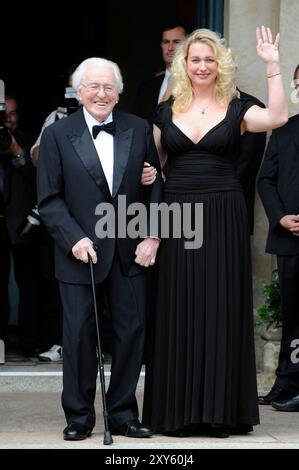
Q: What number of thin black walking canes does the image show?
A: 1